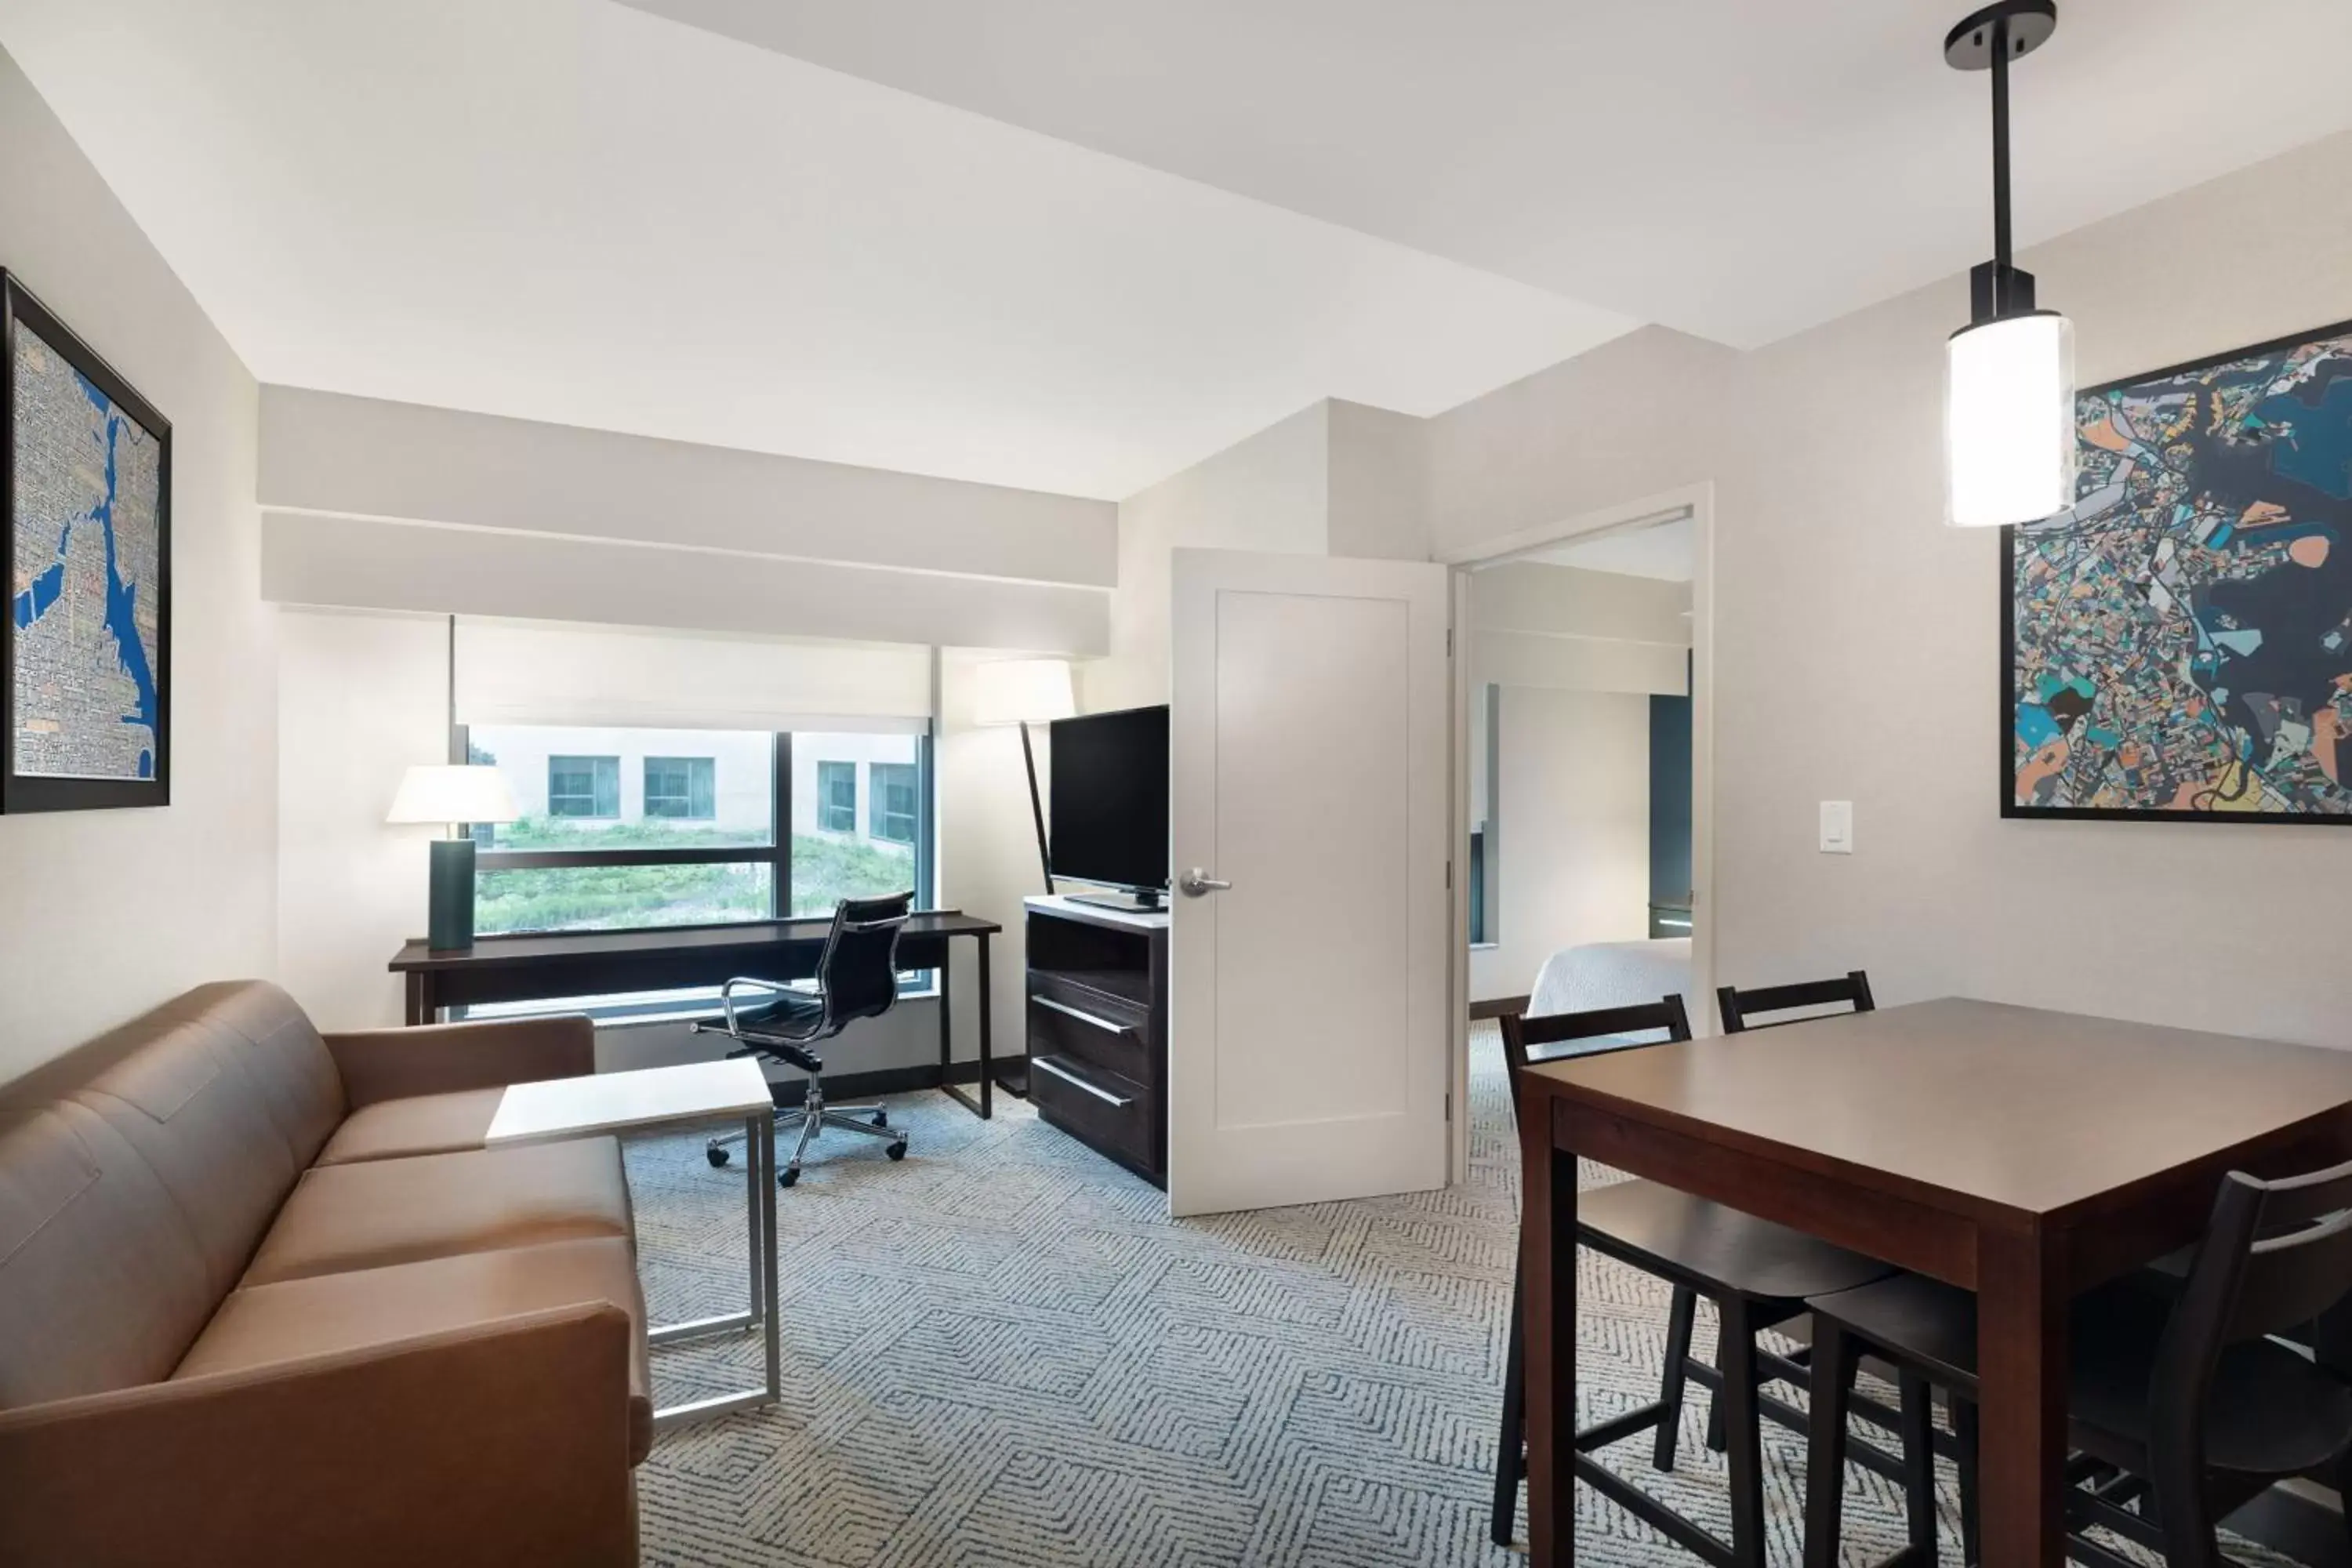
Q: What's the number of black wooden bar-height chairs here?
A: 4